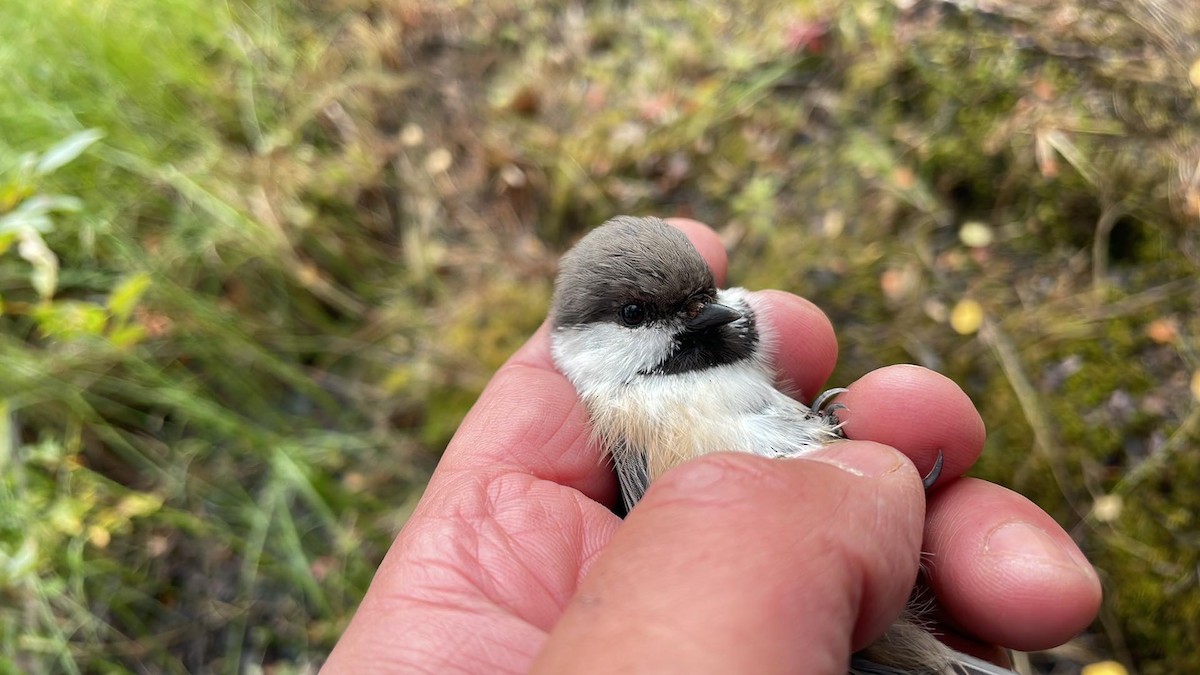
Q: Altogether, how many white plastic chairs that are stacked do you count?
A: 0